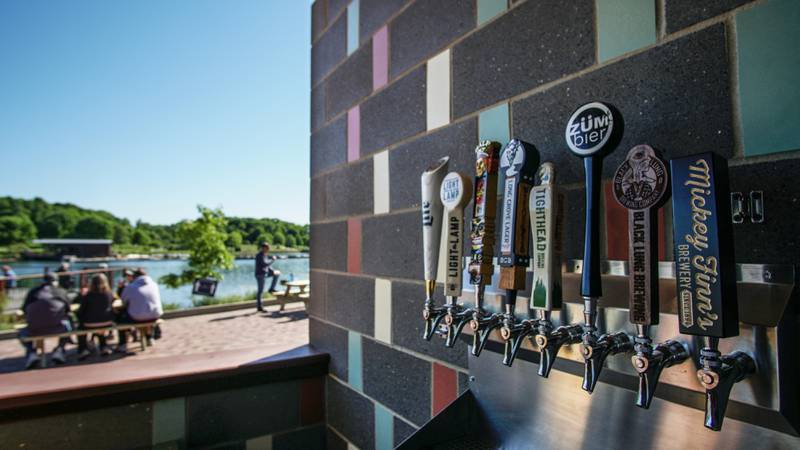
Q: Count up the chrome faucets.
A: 8